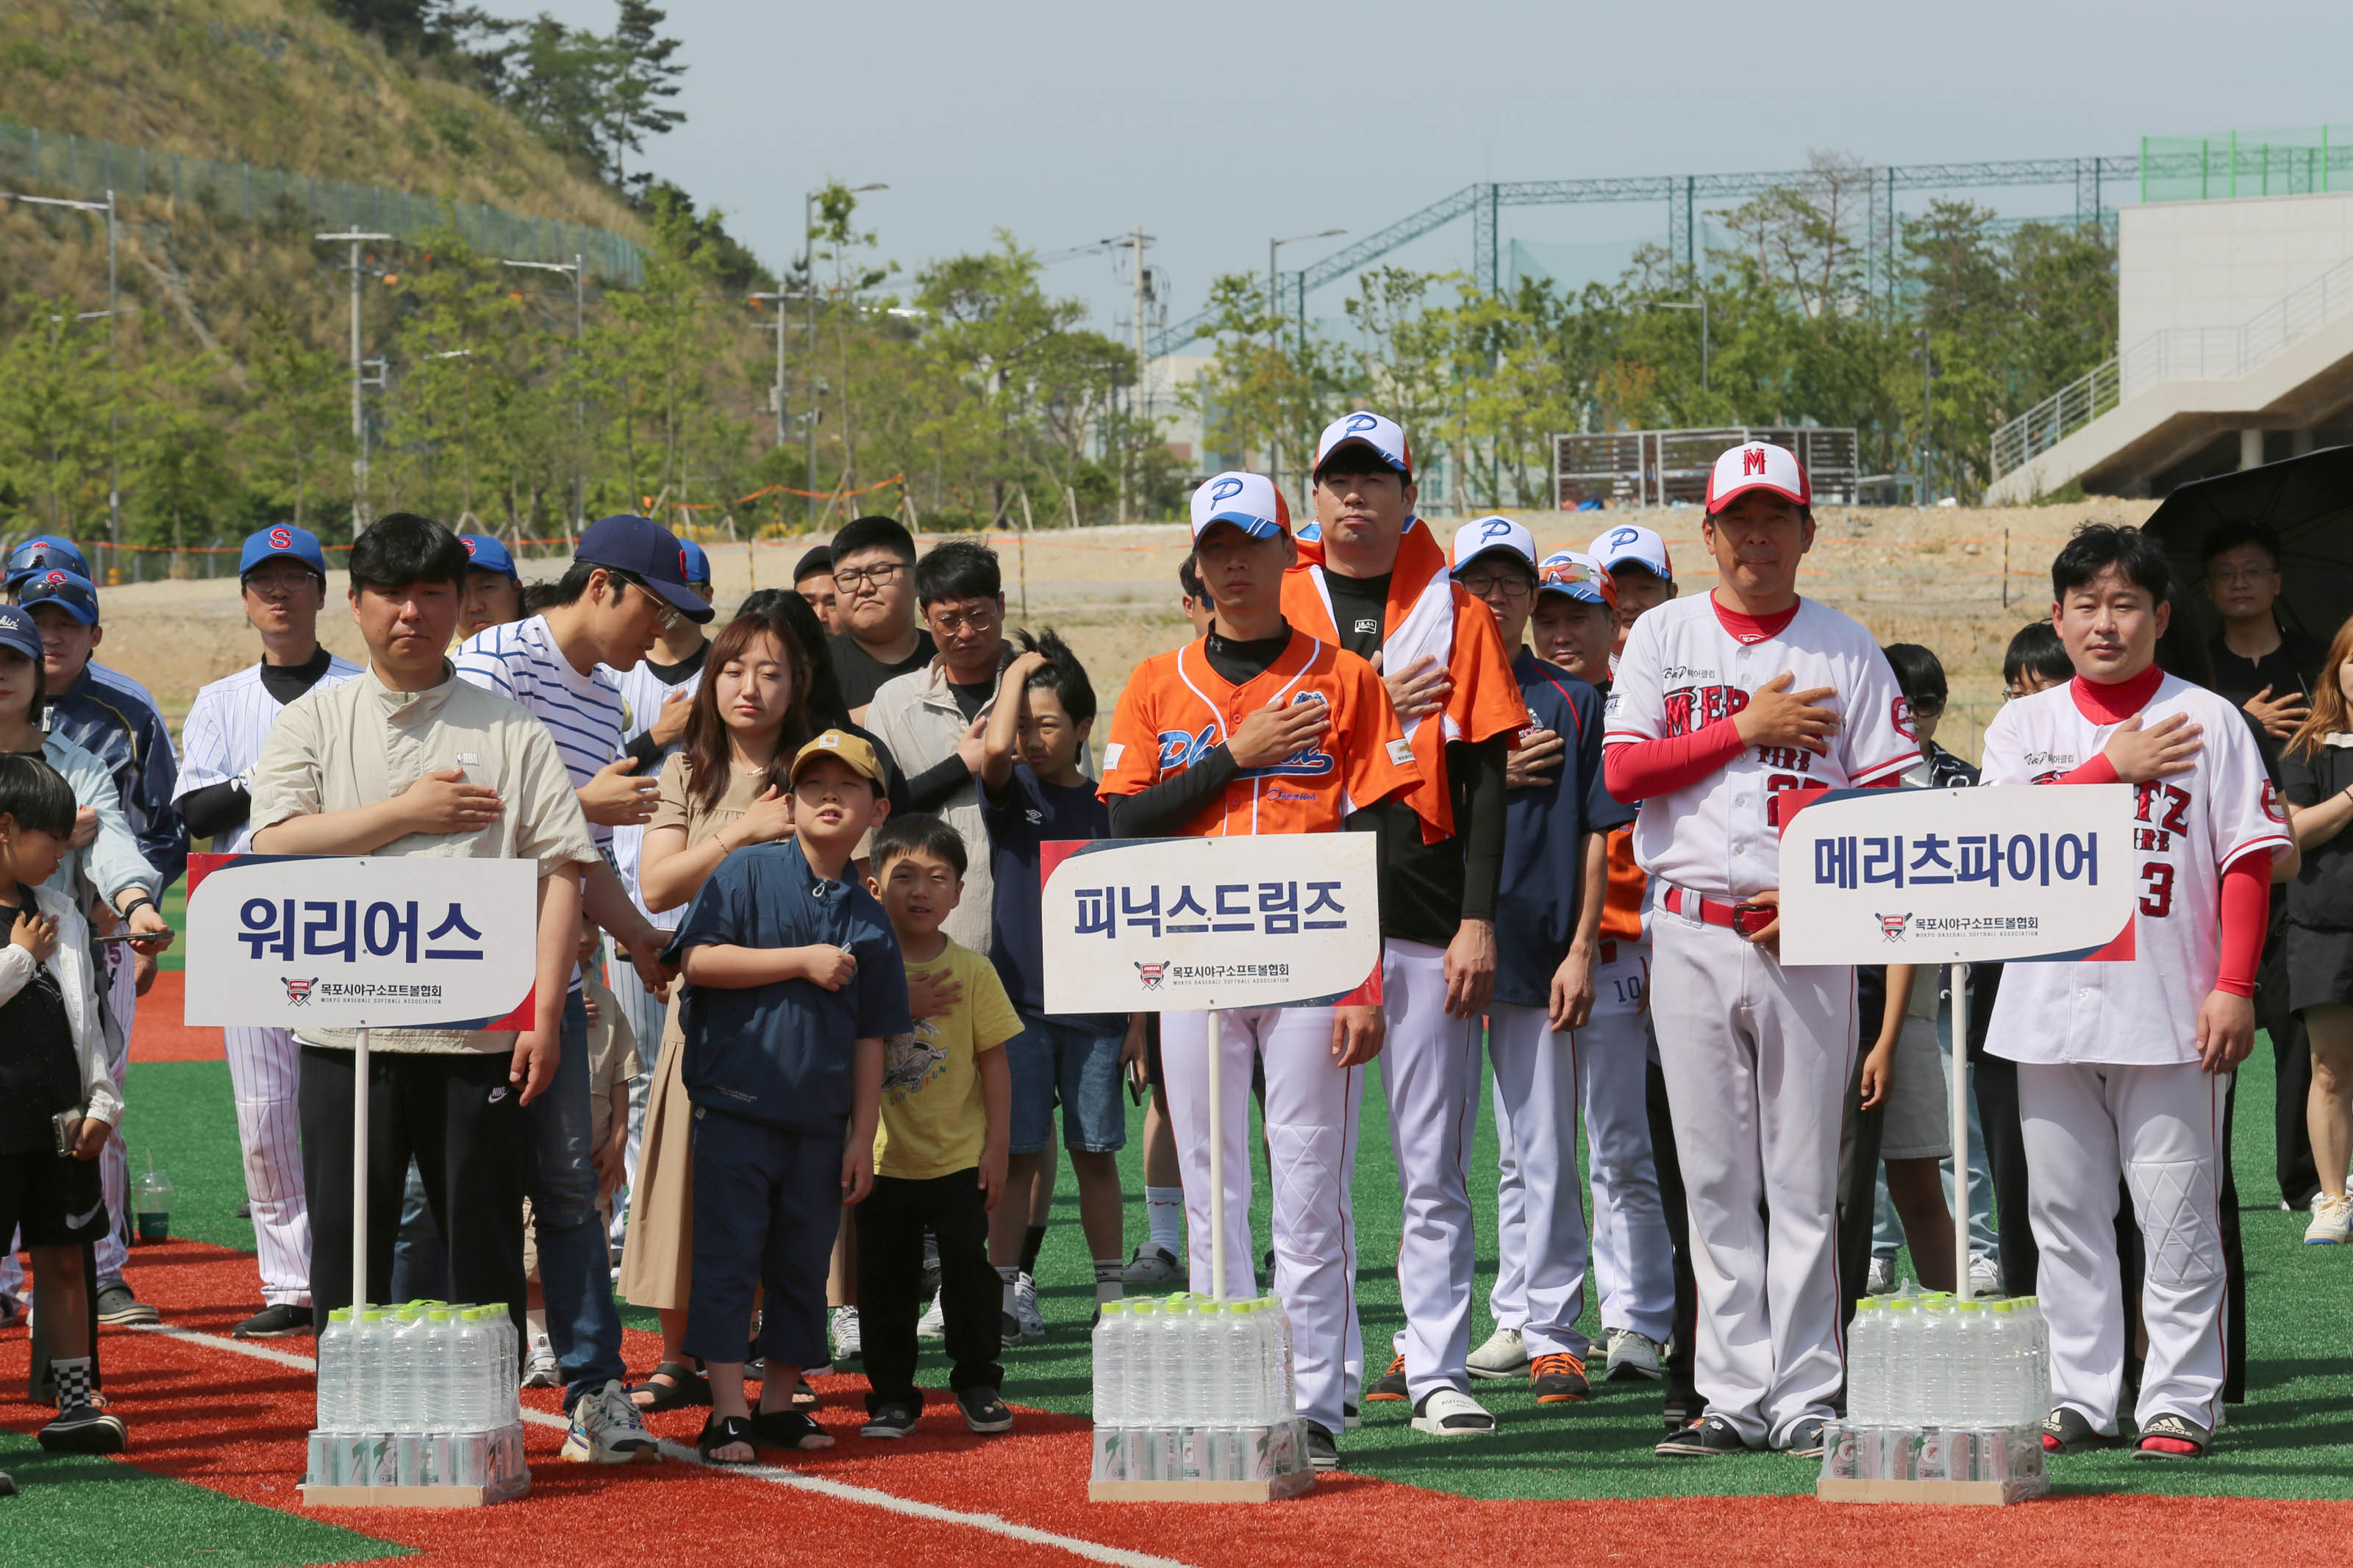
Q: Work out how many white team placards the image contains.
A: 3